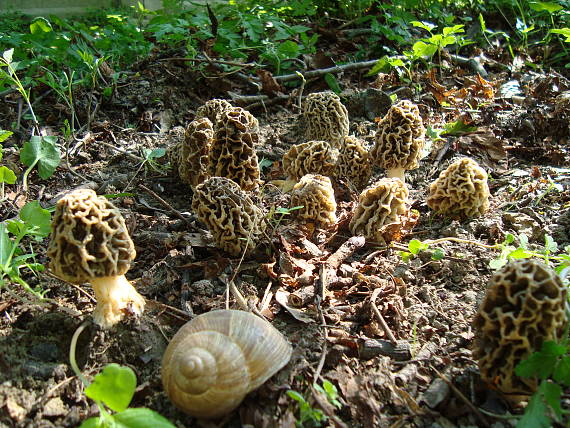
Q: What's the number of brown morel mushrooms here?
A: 13